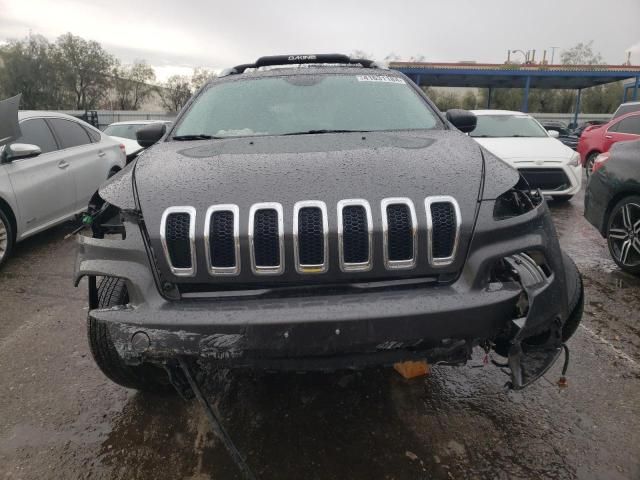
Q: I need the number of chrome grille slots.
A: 7